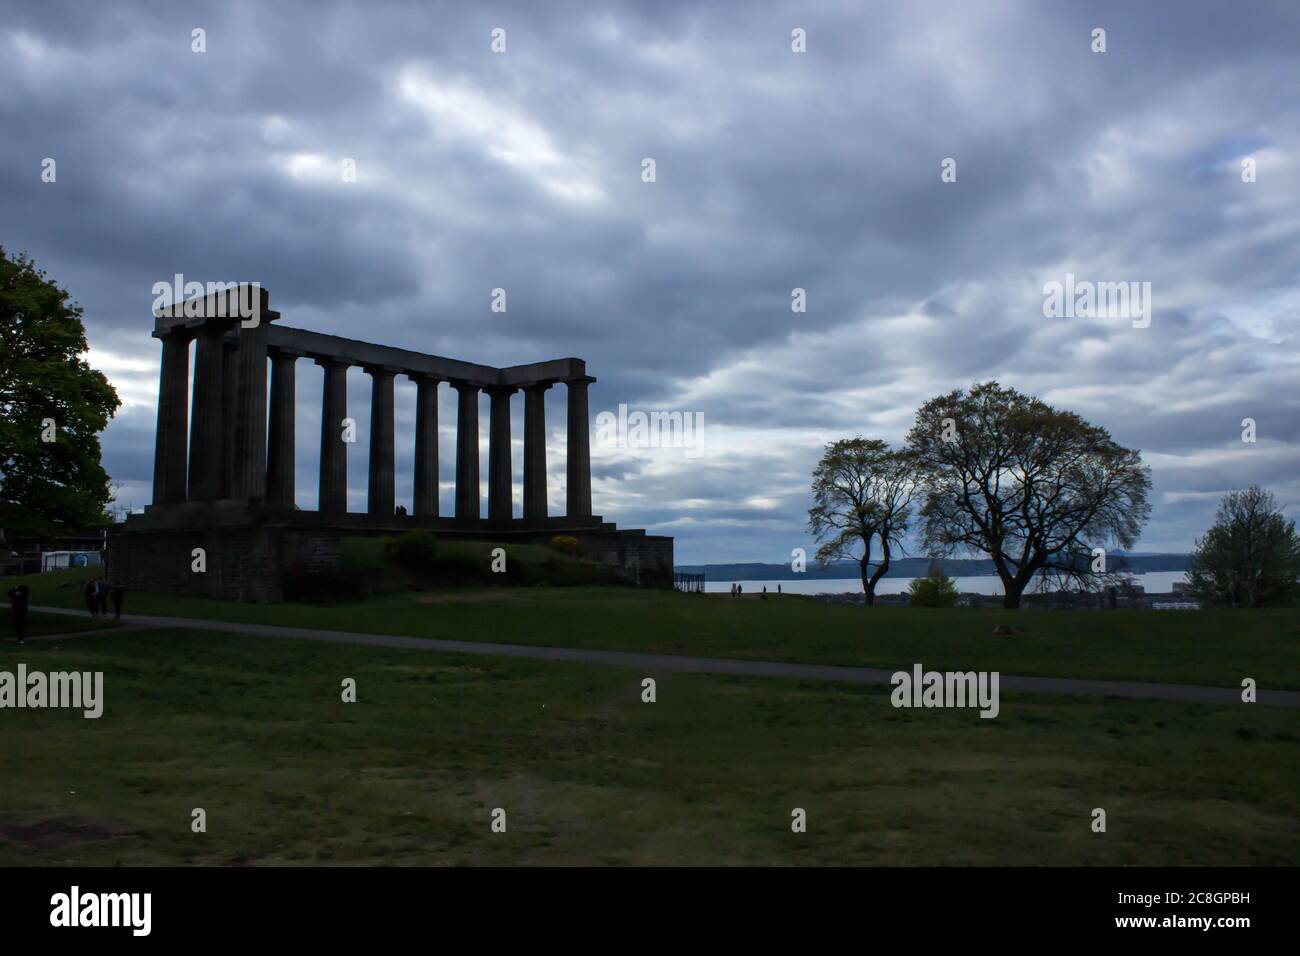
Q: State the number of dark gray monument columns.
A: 12